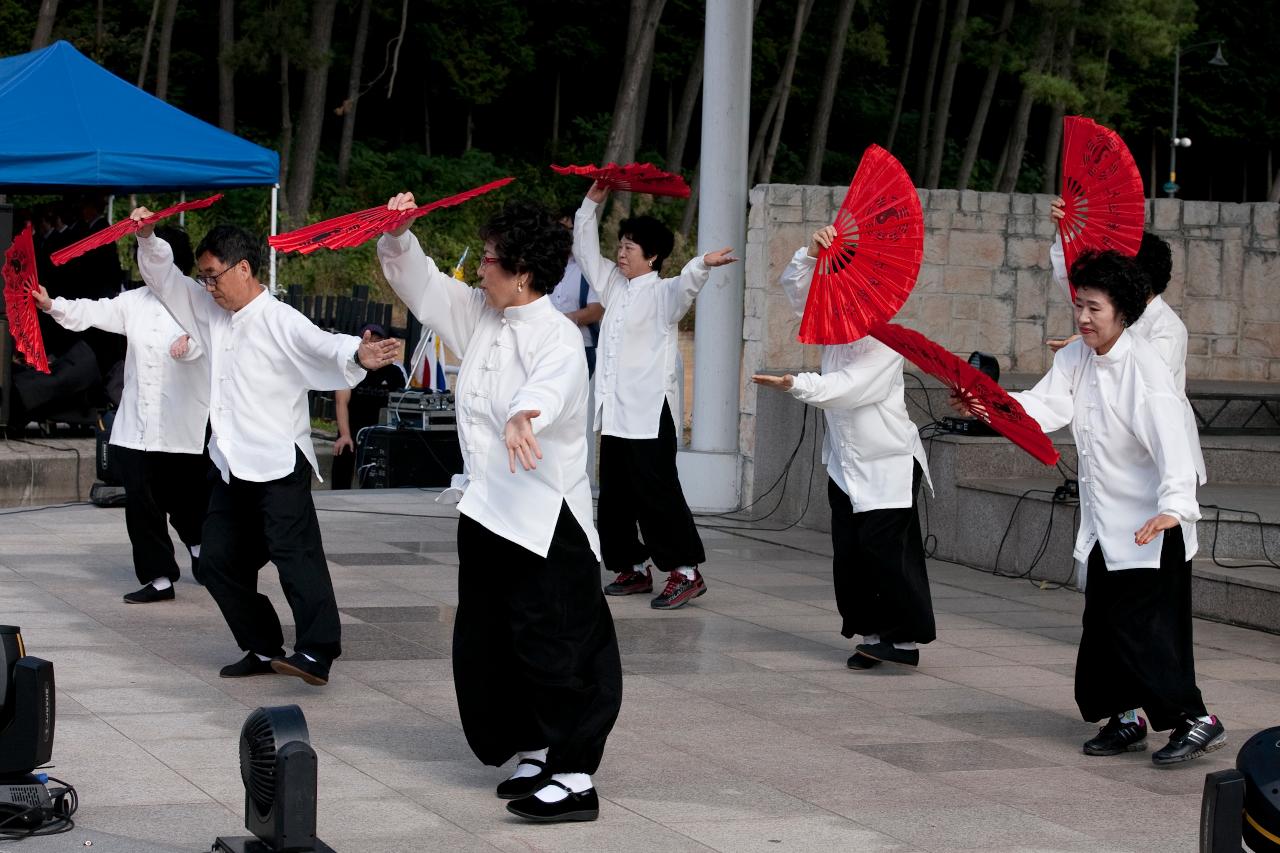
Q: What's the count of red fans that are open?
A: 7